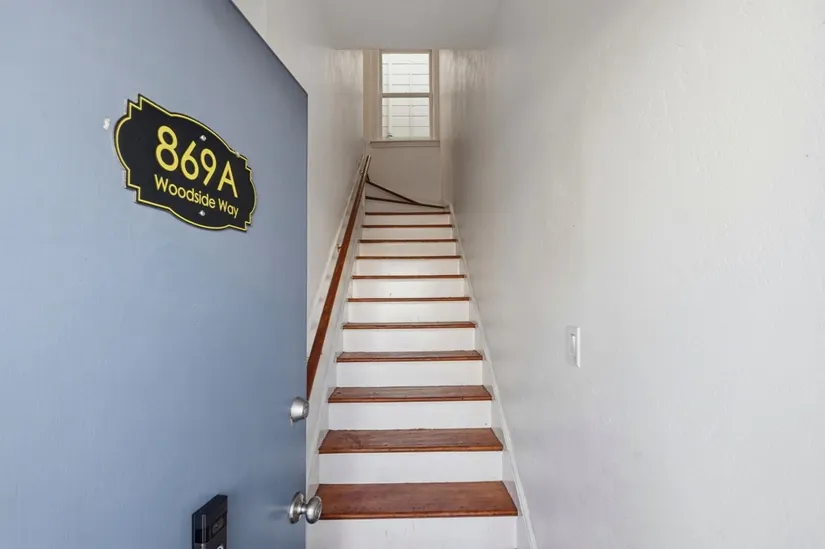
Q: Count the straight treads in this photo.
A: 11